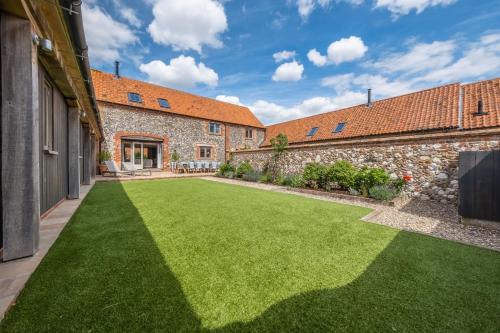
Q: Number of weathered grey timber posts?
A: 4